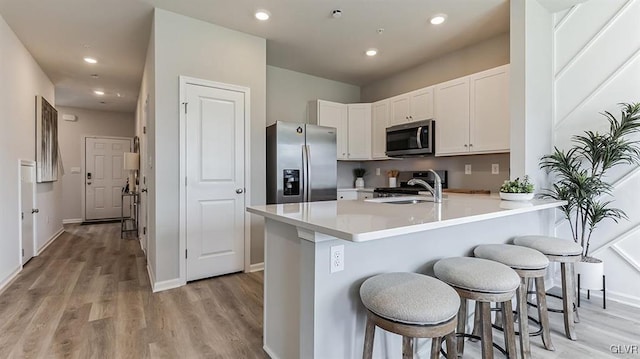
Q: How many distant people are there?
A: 0